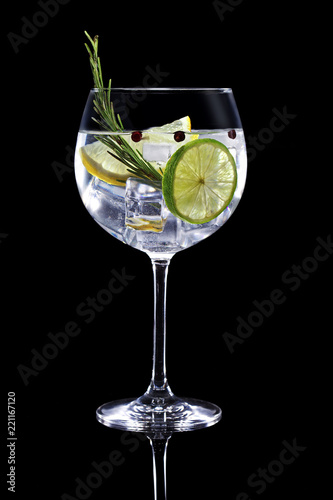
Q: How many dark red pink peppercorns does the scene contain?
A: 3